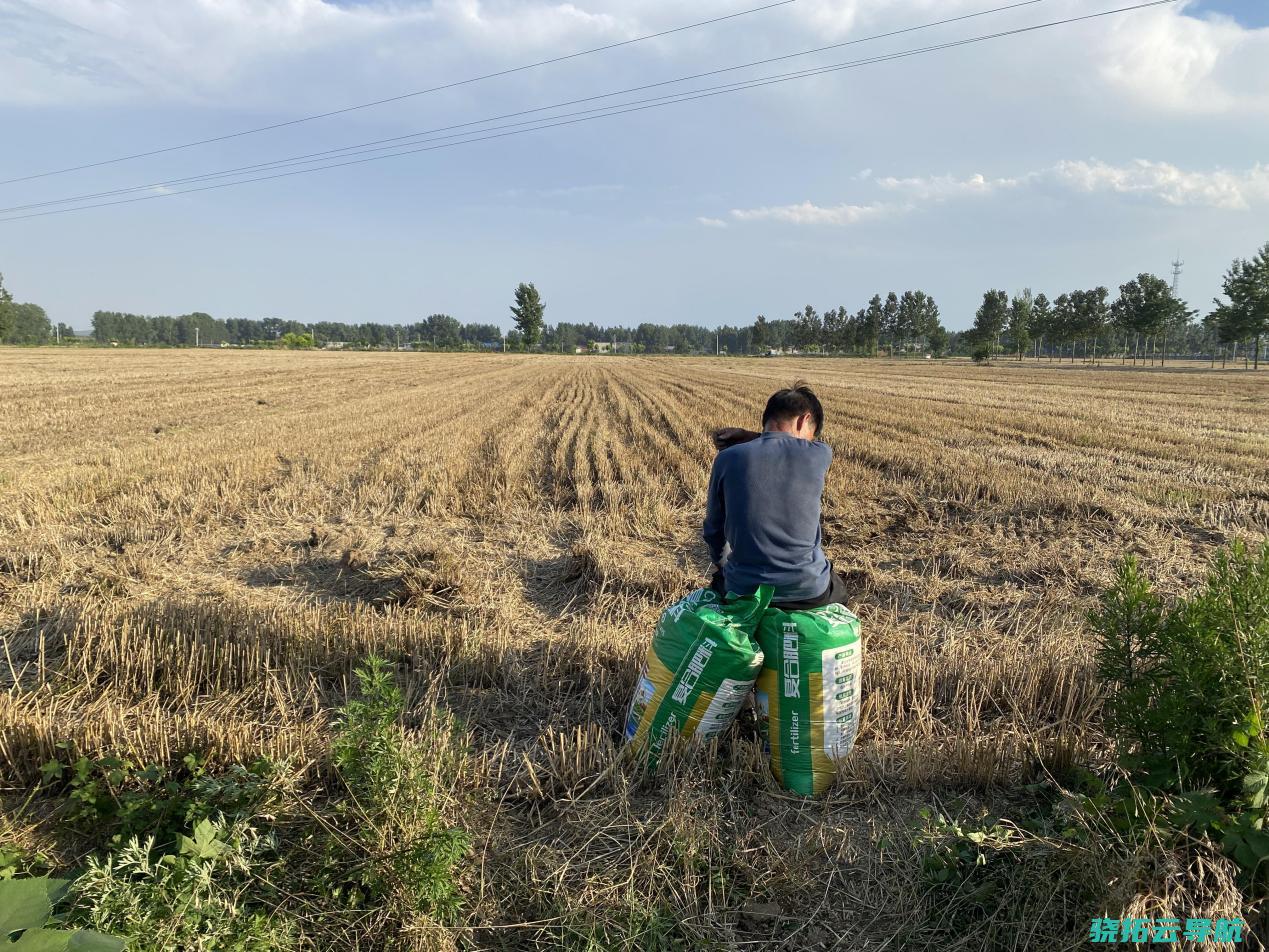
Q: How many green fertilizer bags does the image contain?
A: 2